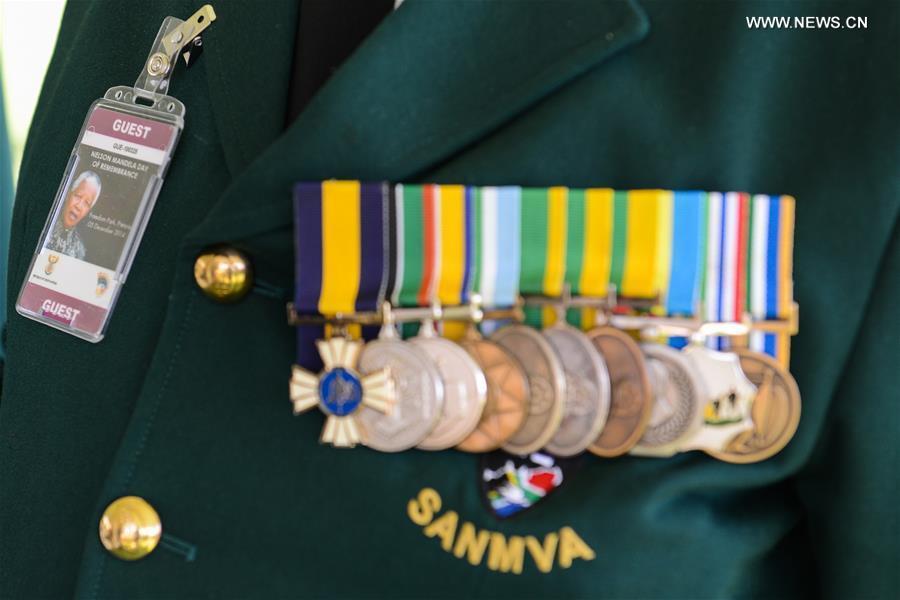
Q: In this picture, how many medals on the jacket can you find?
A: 10